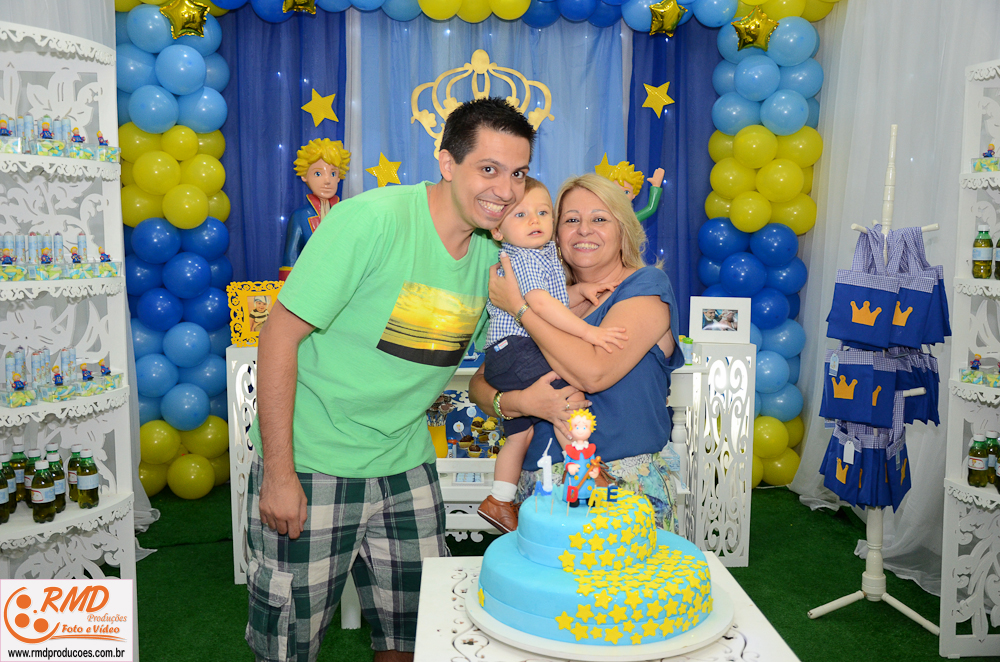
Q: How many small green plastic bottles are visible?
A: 14